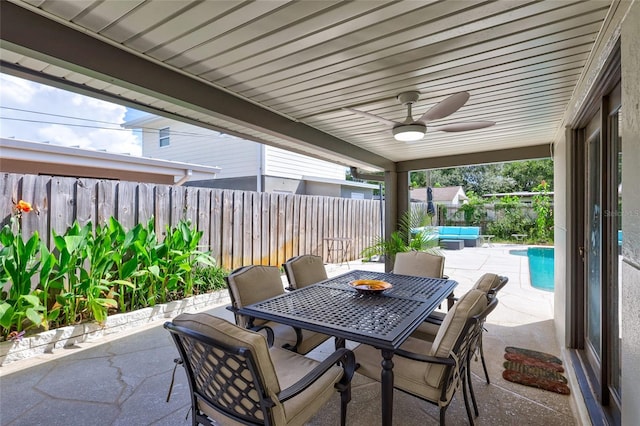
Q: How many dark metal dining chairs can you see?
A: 6